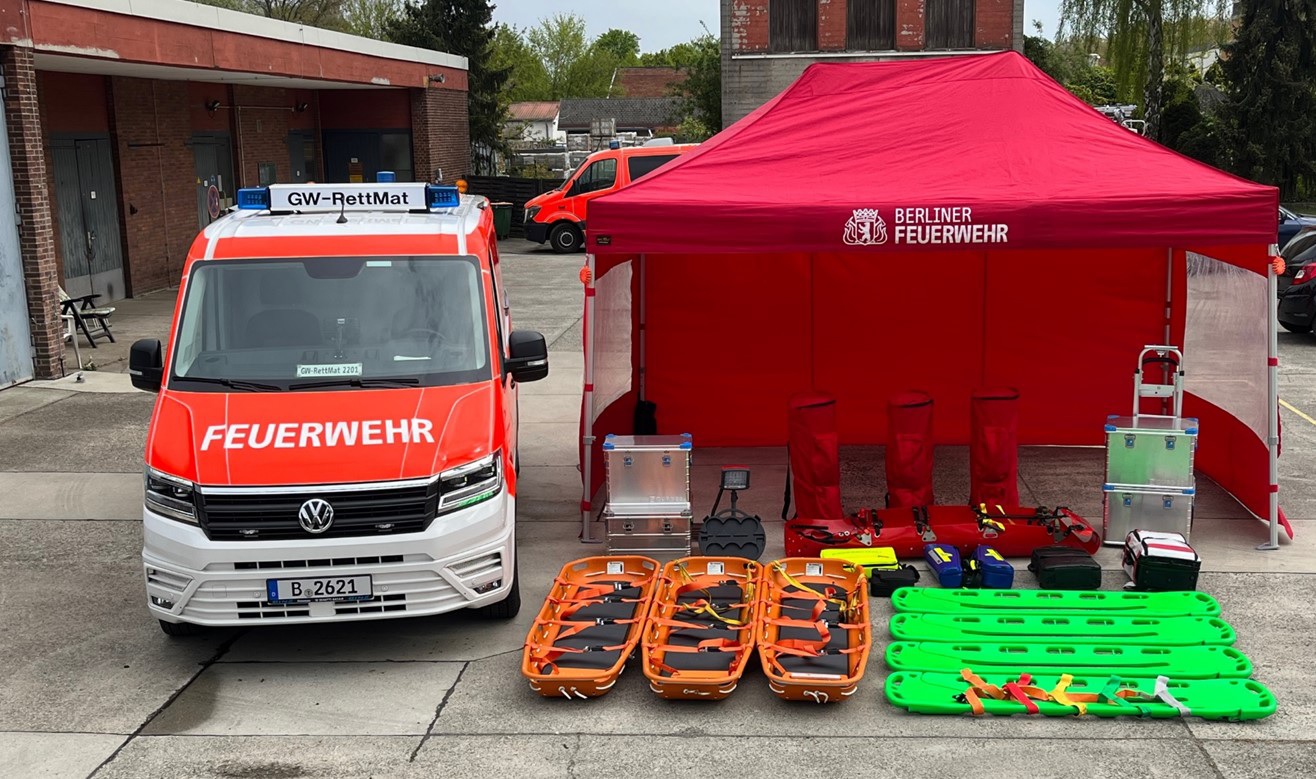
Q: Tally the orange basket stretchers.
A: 3